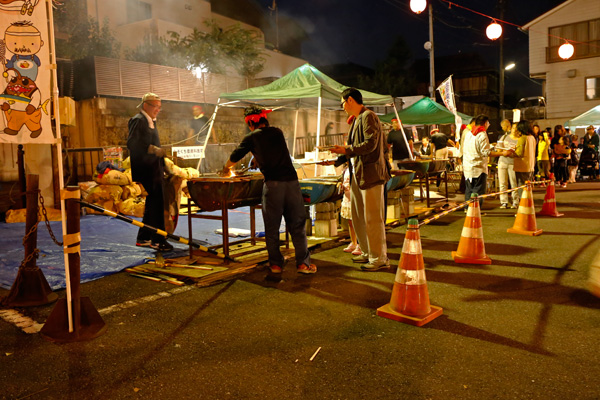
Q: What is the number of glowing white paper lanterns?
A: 3